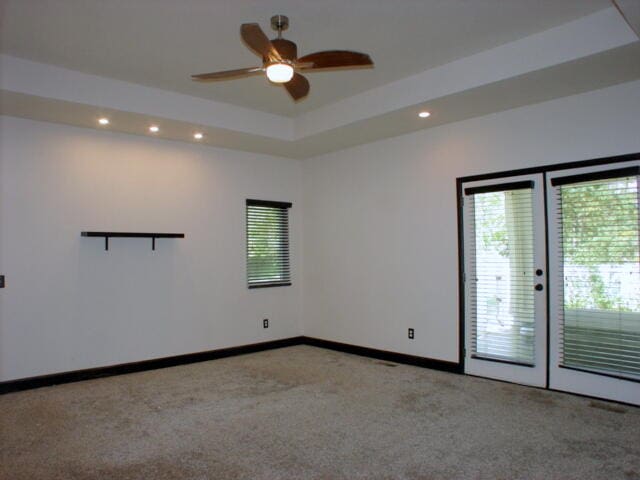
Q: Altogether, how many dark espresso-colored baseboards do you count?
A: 2